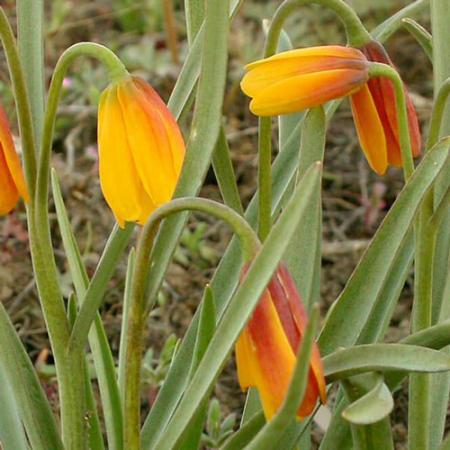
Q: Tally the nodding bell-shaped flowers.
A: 5